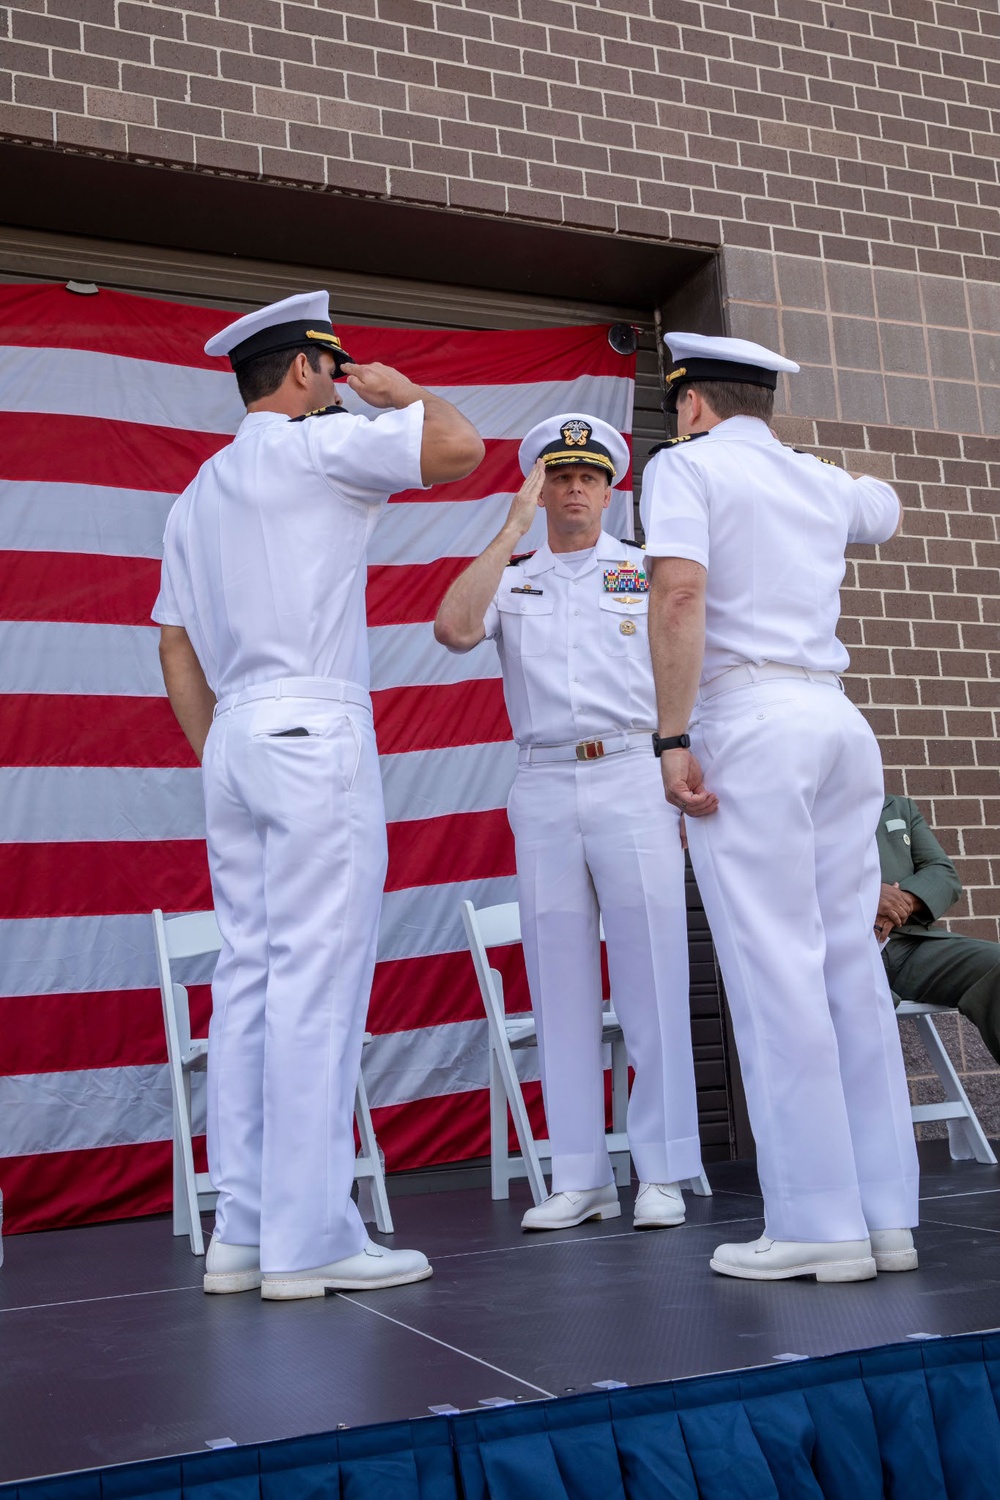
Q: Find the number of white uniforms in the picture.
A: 3